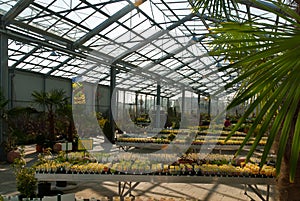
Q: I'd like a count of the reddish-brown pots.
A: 3